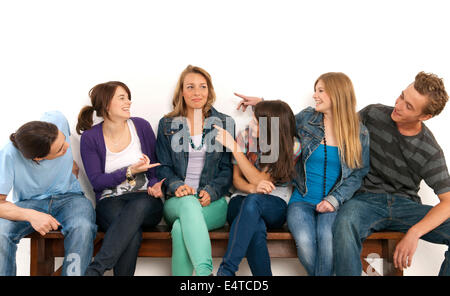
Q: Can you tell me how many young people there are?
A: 6